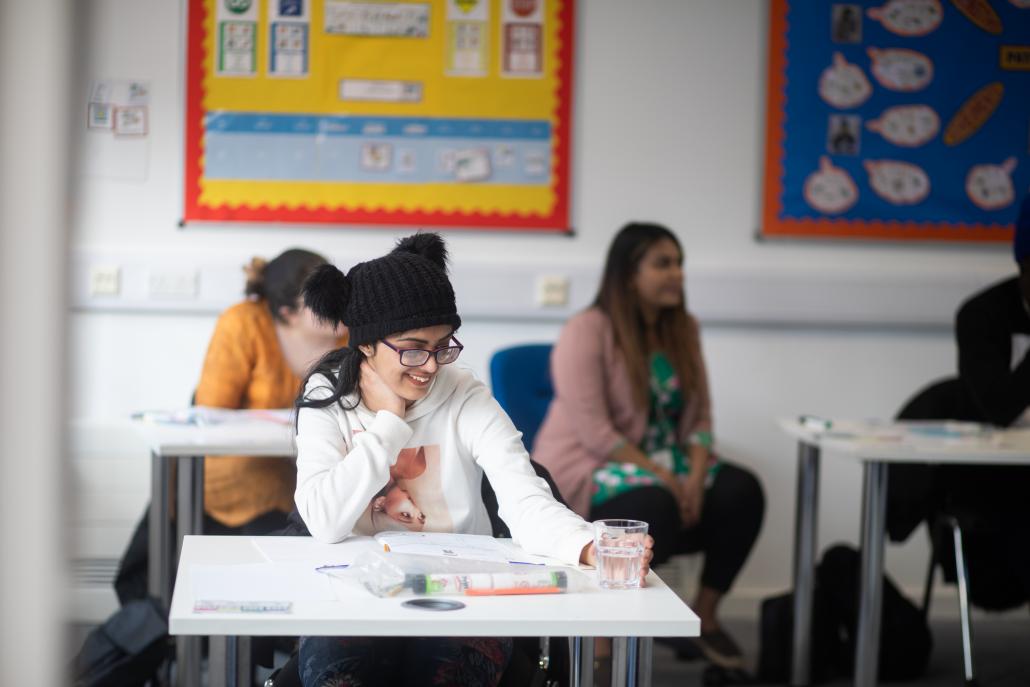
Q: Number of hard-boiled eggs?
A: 0